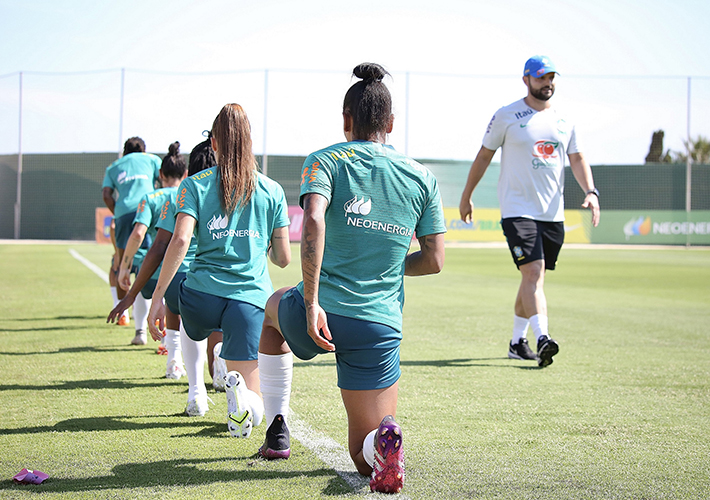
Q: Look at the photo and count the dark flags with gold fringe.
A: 0